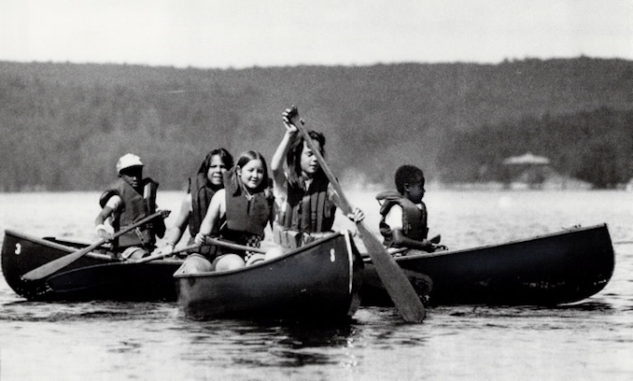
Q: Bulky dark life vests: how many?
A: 5